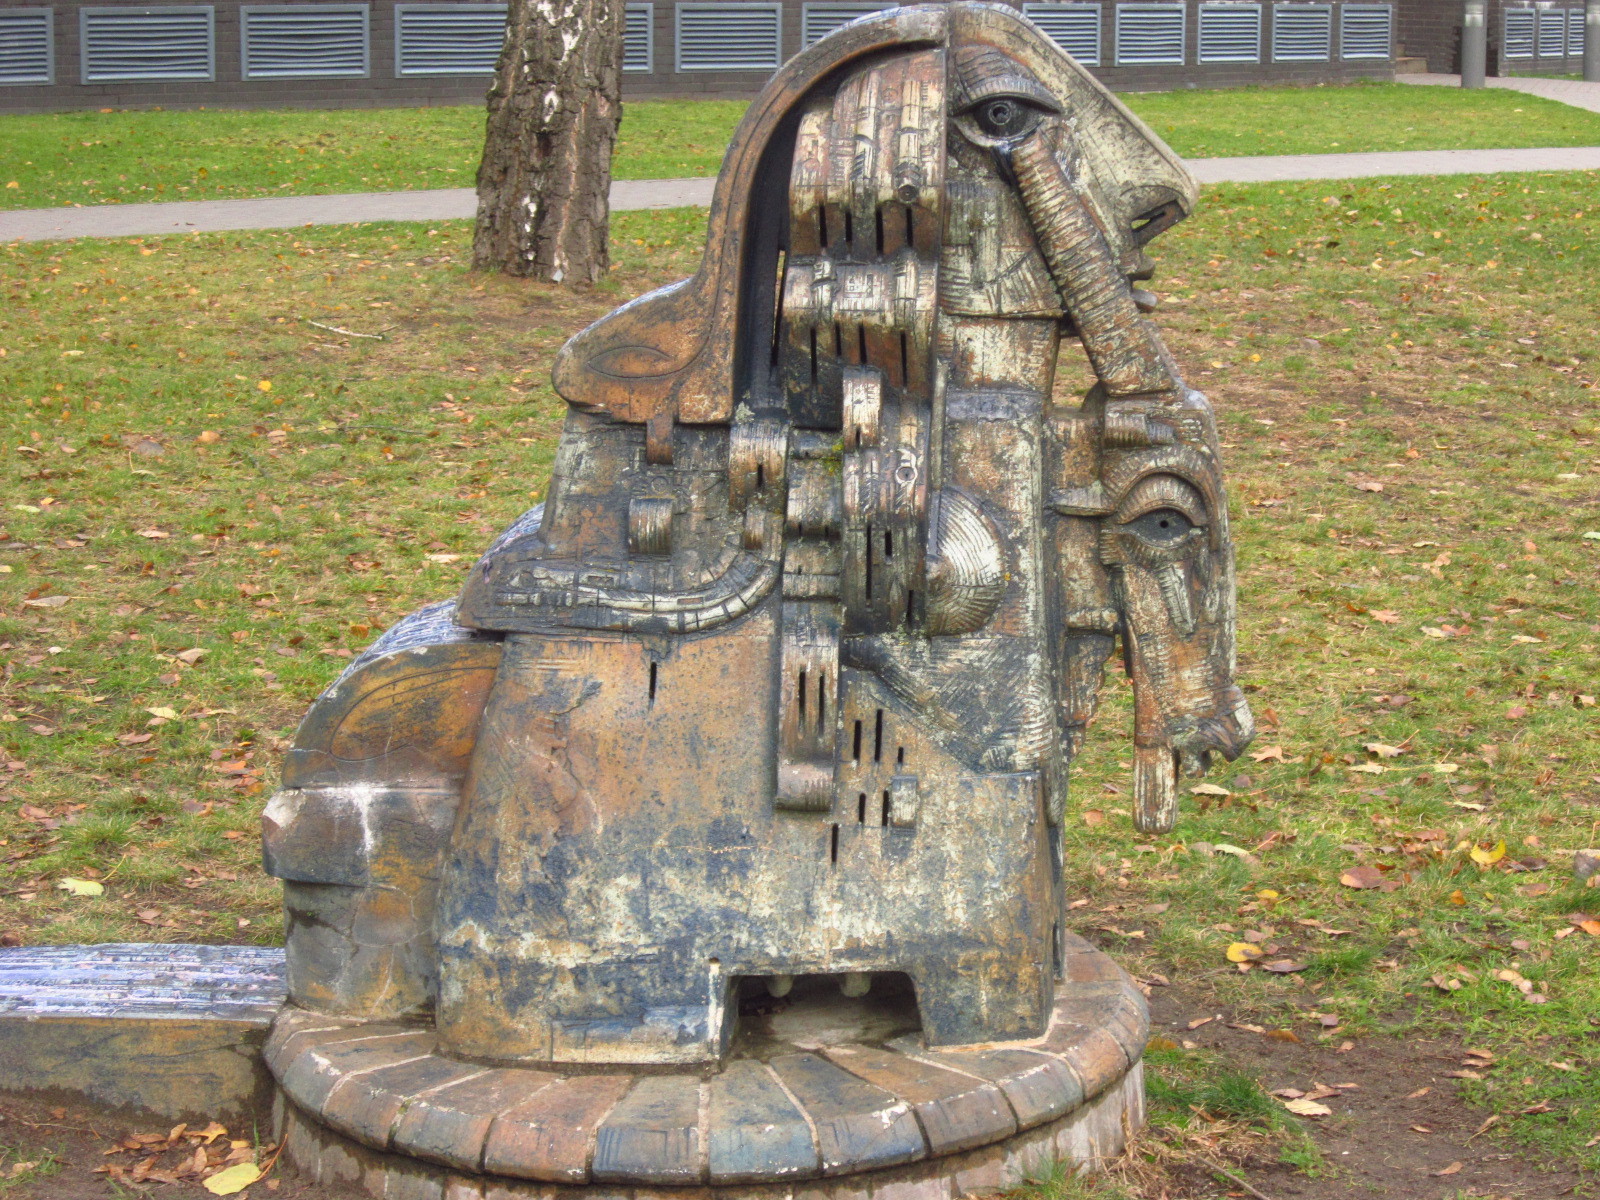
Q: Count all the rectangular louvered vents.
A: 15